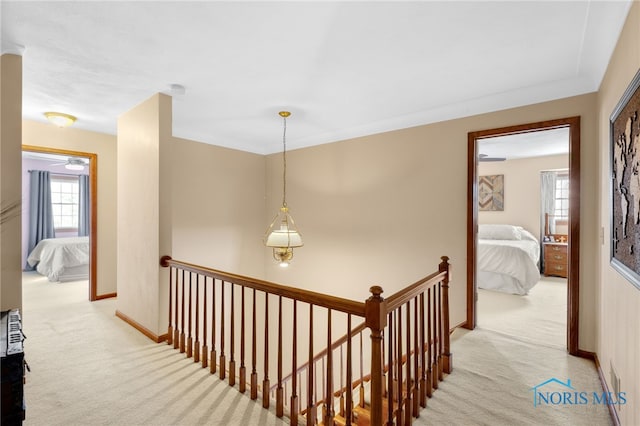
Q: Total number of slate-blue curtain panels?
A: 2